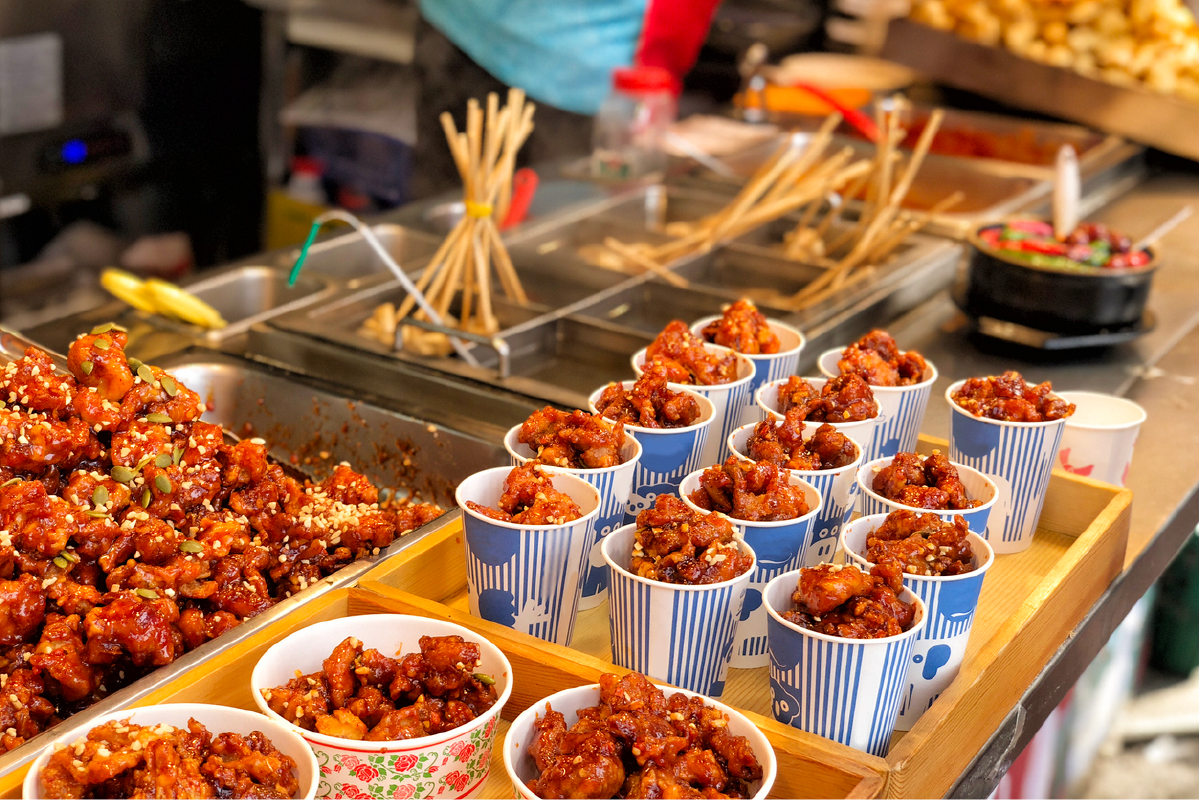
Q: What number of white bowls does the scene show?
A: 3